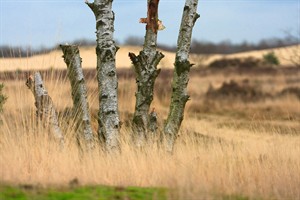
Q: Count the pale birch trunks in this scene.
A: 5